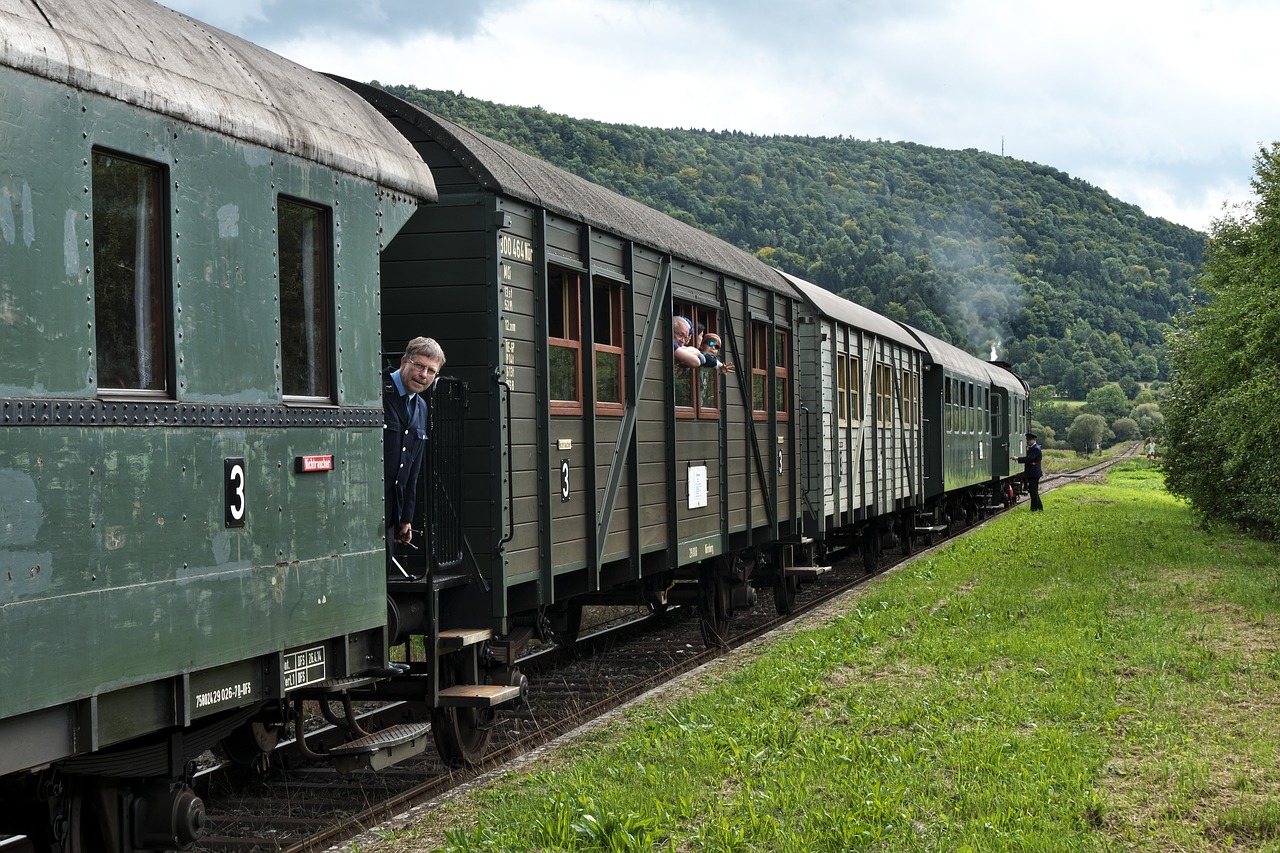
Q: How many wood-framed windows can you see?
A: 12